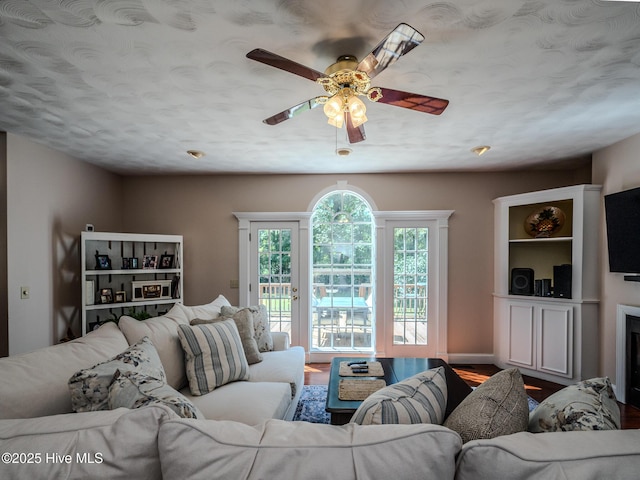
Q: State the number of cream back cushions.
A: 6